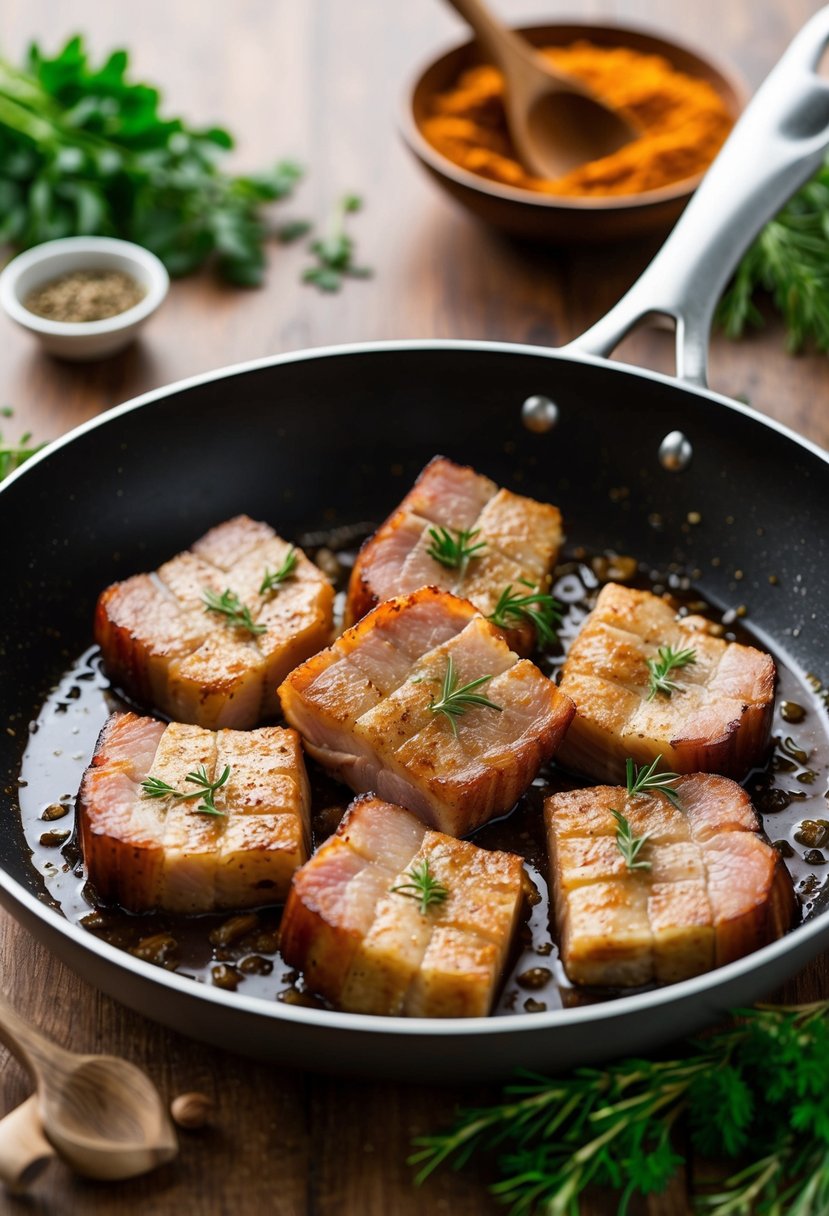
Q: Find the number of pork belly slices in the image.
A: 7